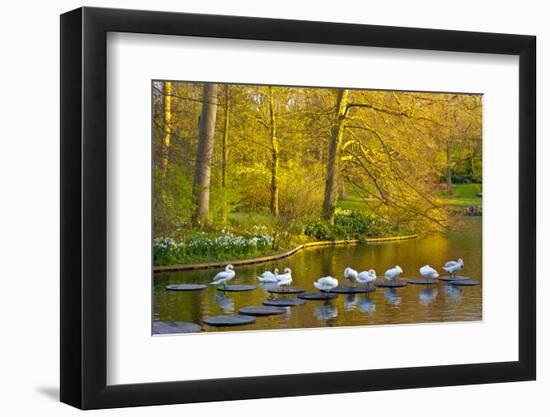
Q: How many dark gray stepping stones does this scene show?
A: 13